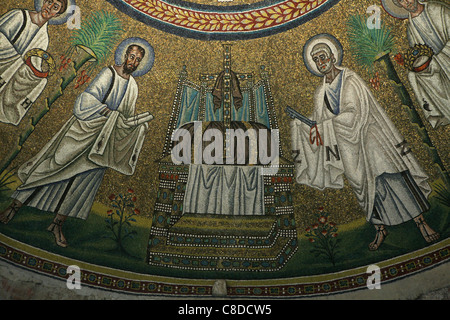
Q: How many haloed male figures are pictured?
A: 4